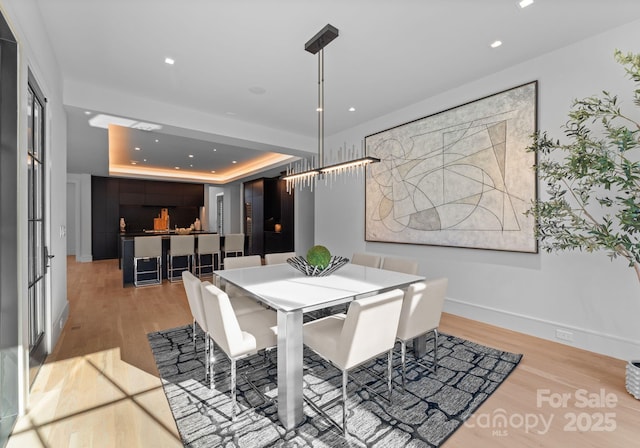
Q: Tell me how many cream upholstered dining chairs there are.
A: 8